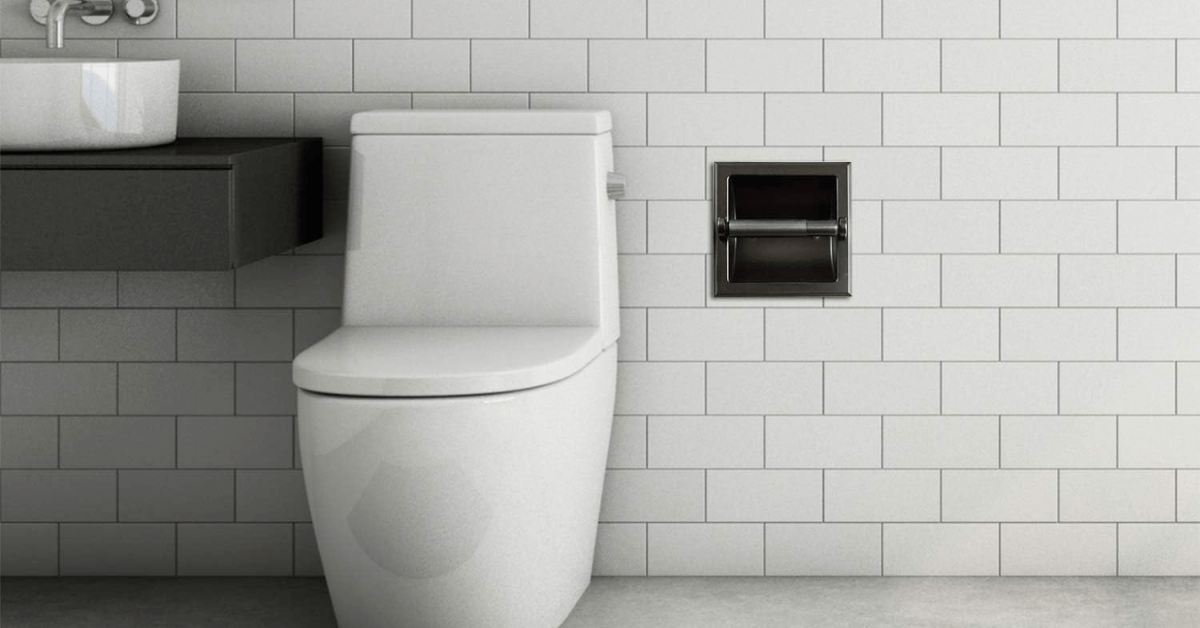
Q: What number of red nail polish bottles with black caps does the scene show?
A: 0